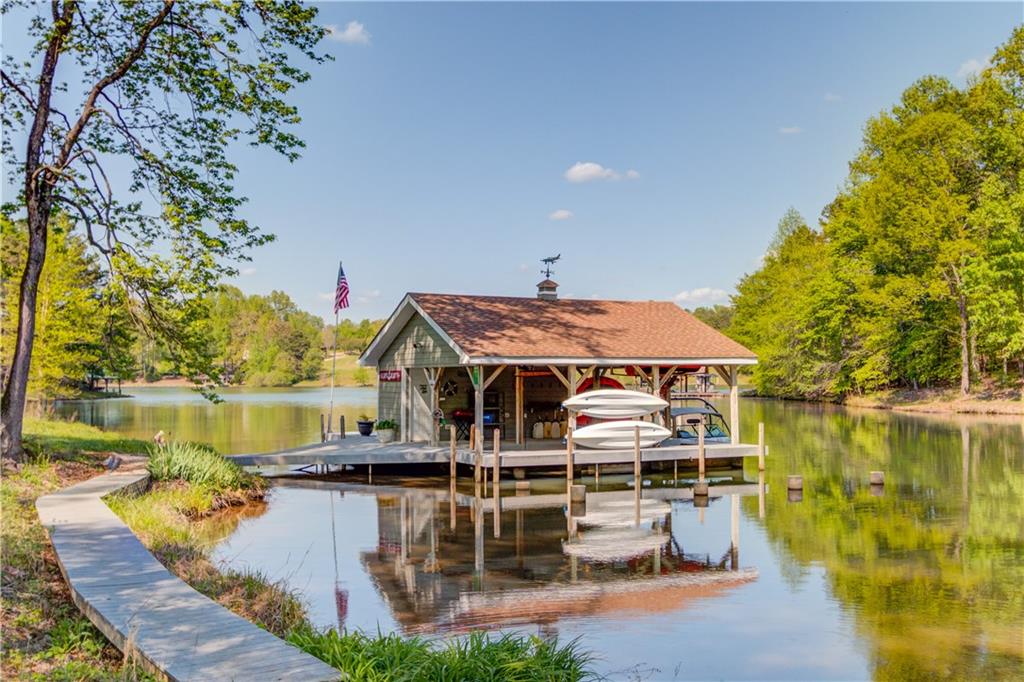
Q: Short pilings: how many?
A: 5